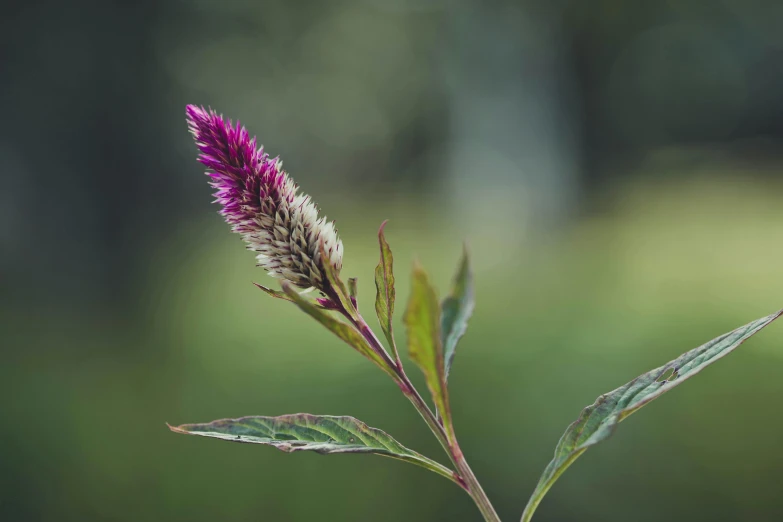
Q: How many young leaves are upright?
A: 3